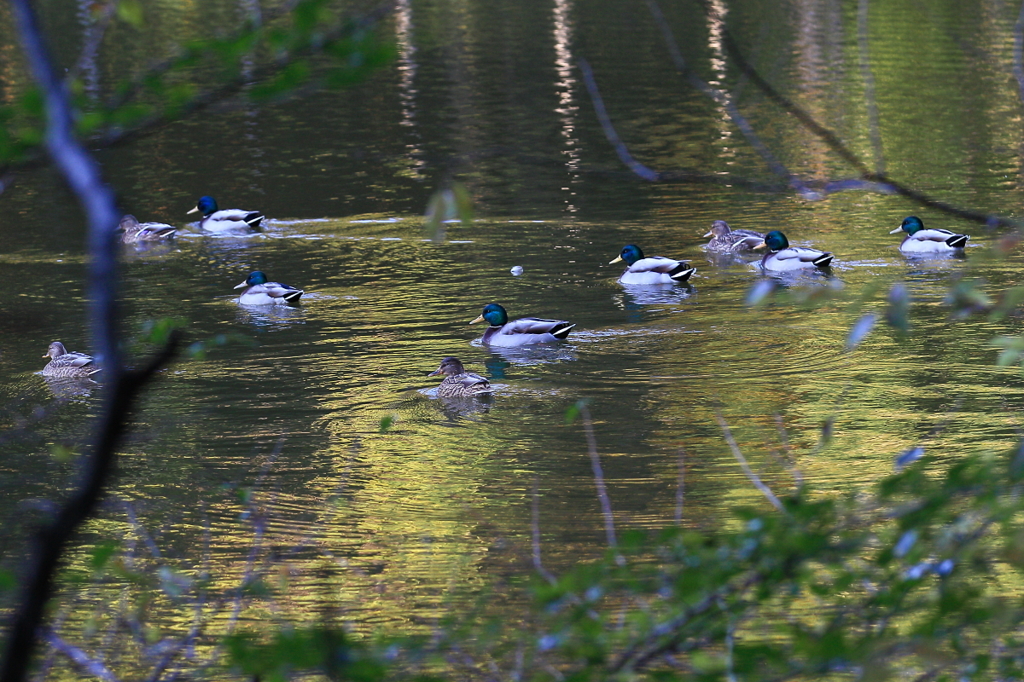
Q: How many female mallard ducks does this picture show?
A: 4